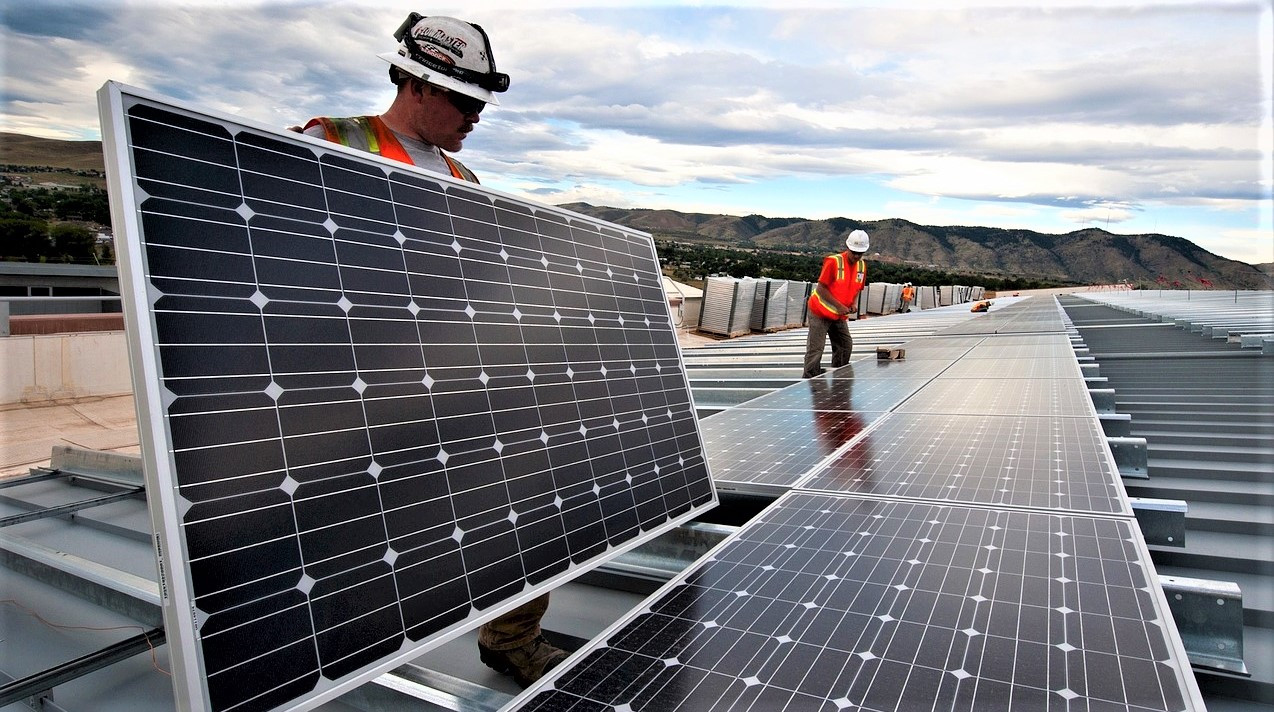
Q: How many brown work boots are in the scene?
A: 1